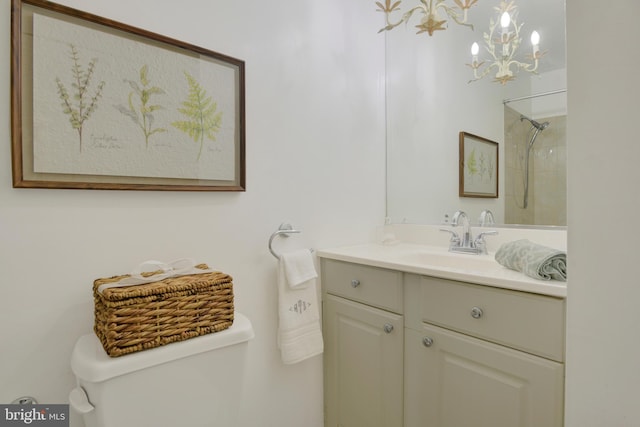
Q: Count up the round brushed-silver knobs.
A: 4